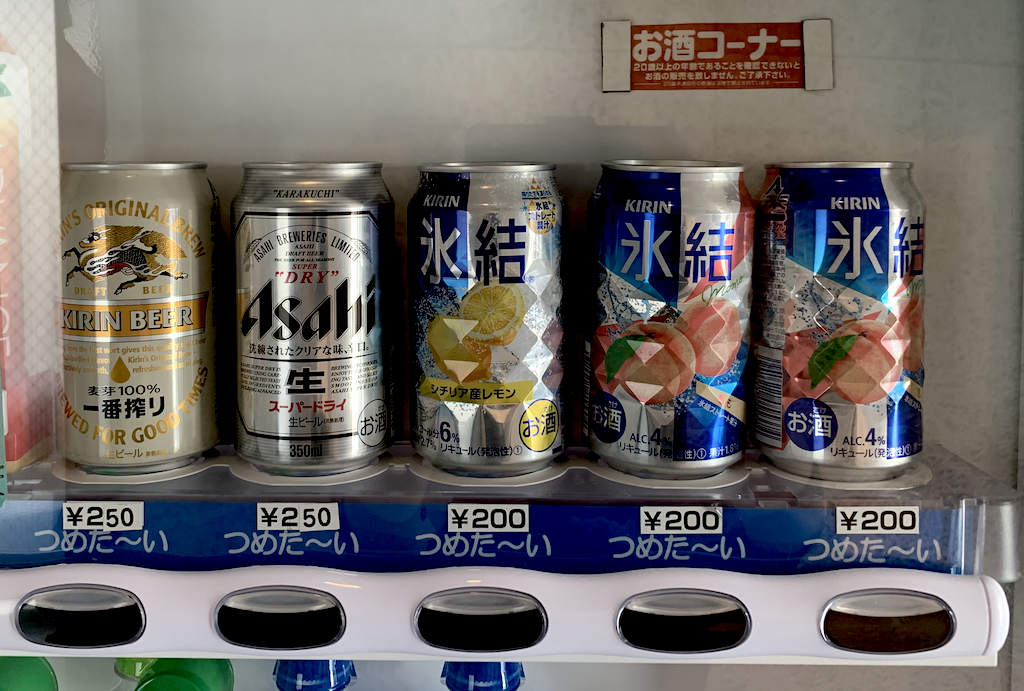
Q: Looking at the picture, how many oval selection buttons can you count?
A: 5